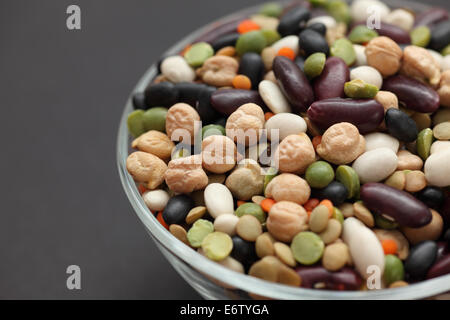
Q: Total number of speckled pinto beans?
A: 0